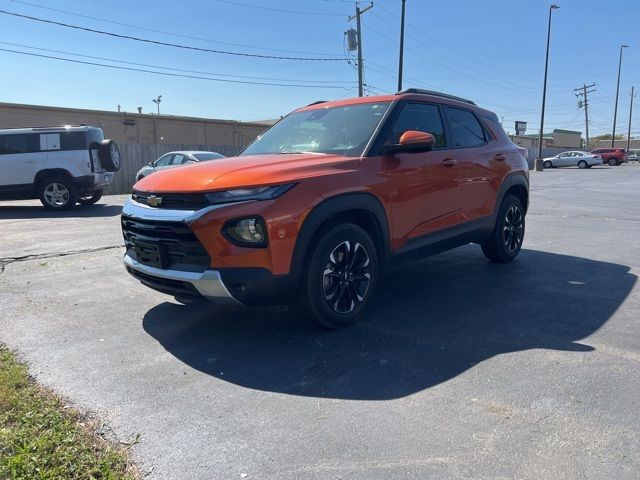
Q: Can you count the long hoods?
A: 1